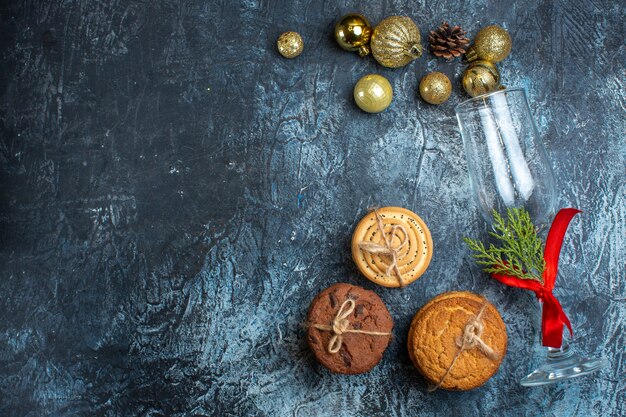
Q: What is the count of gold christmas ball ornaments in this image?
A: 7